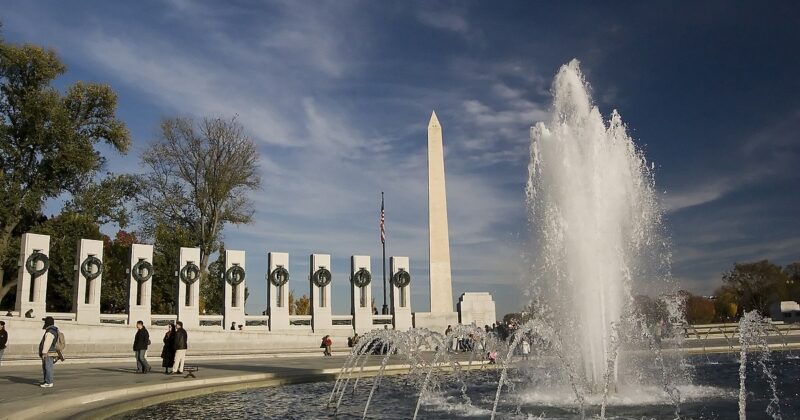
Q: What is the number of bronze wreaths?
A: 9